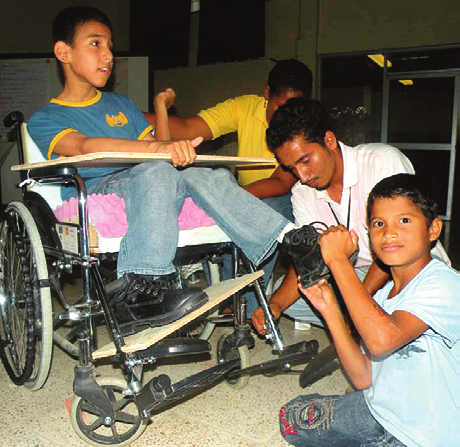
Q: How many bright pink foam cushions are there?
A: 1